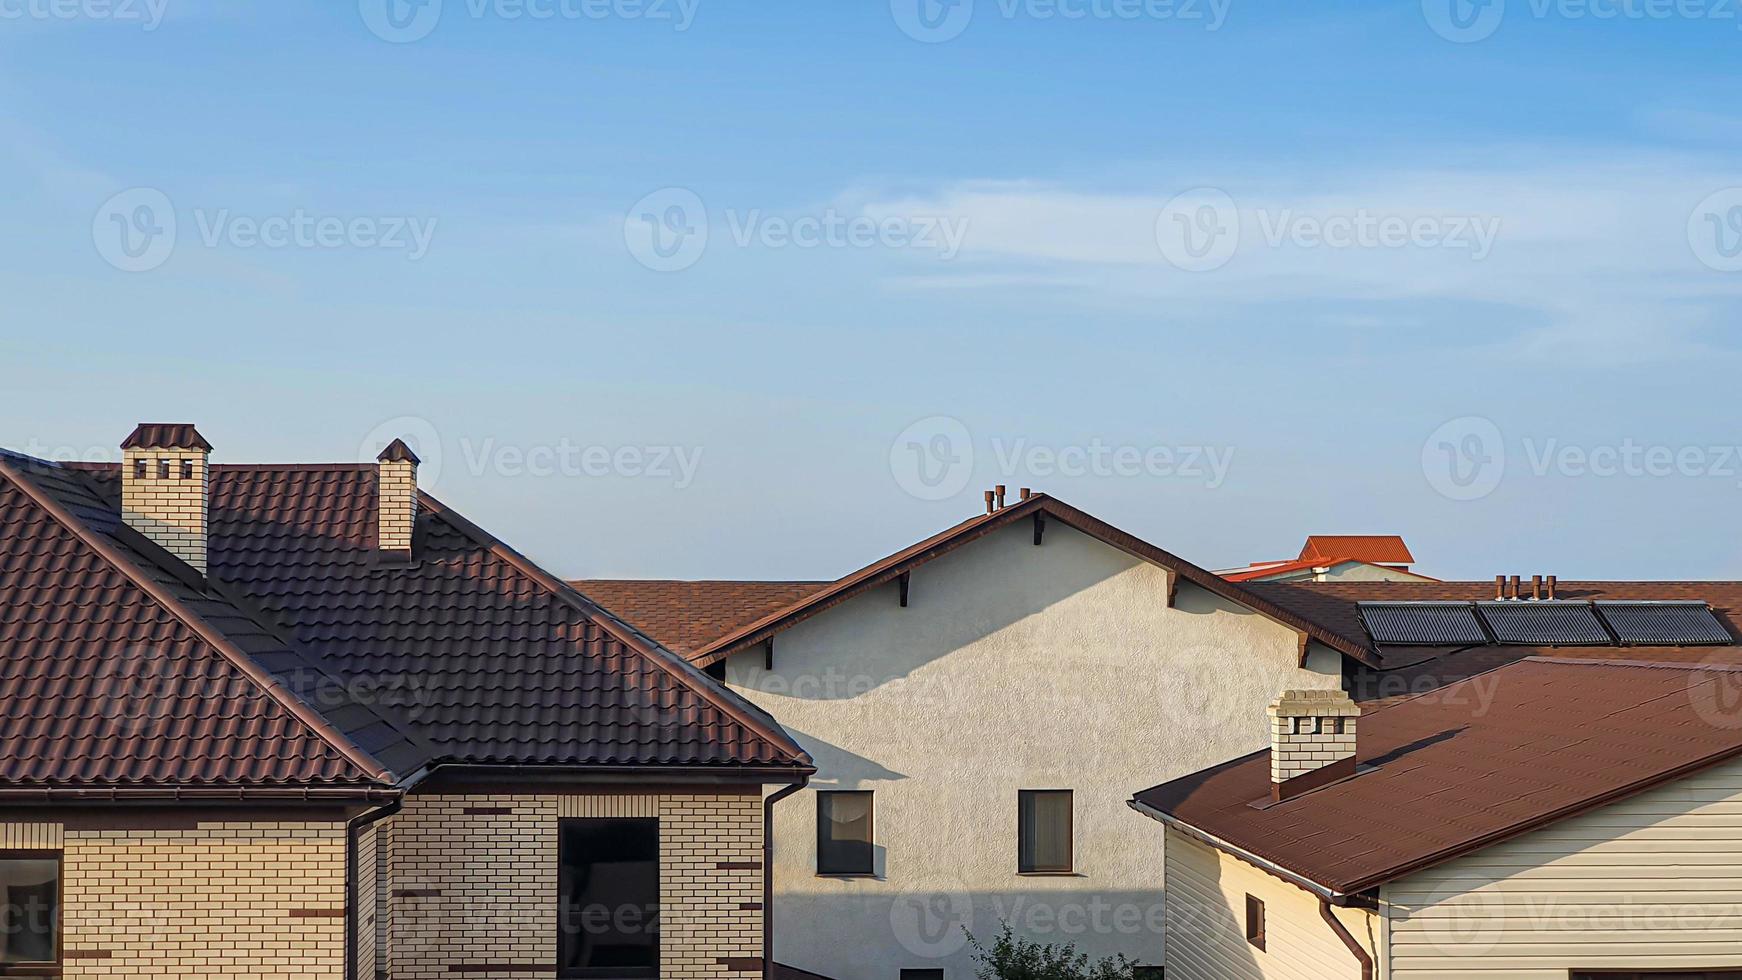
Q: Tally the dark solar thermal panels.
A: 3